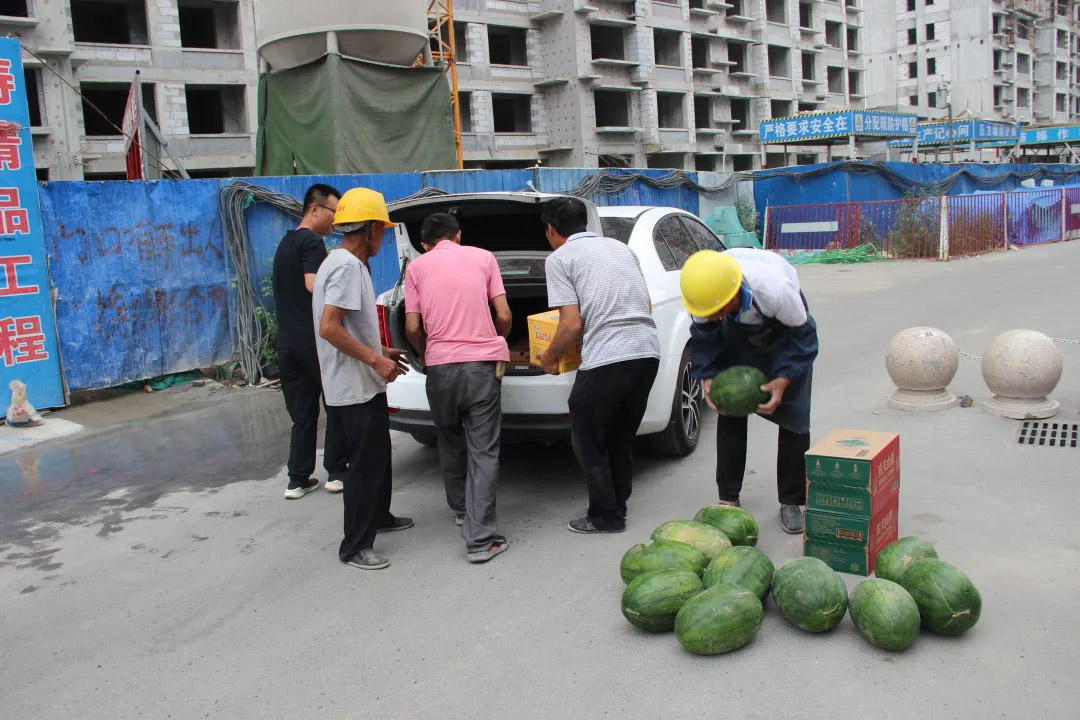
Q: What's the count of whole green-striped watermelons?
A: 11